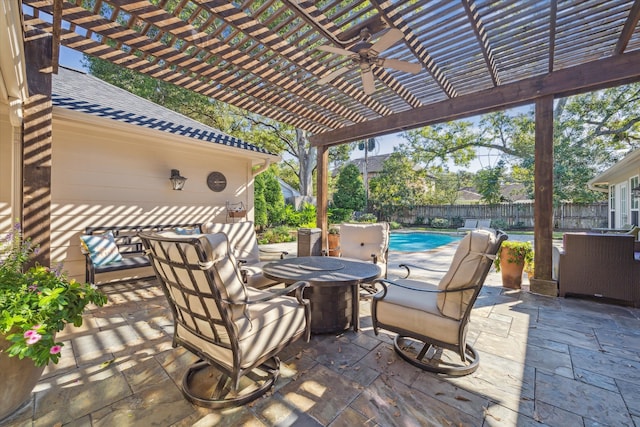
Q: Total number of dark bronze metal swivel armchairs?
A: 4